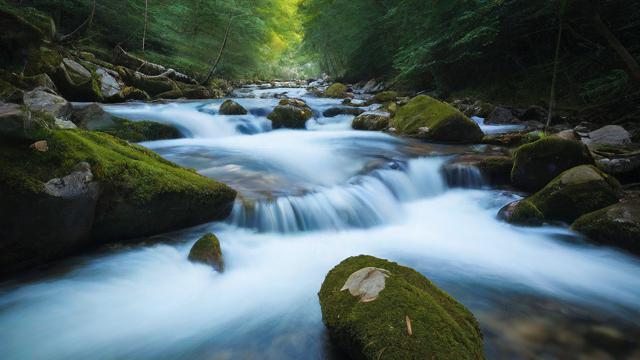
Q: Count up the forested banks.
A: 2